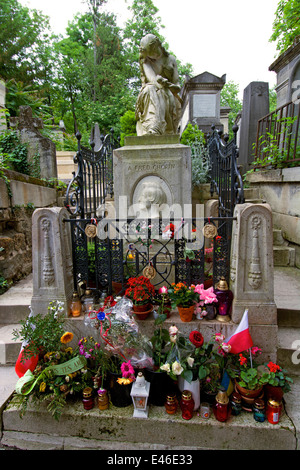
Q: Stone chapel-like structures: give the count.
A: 2